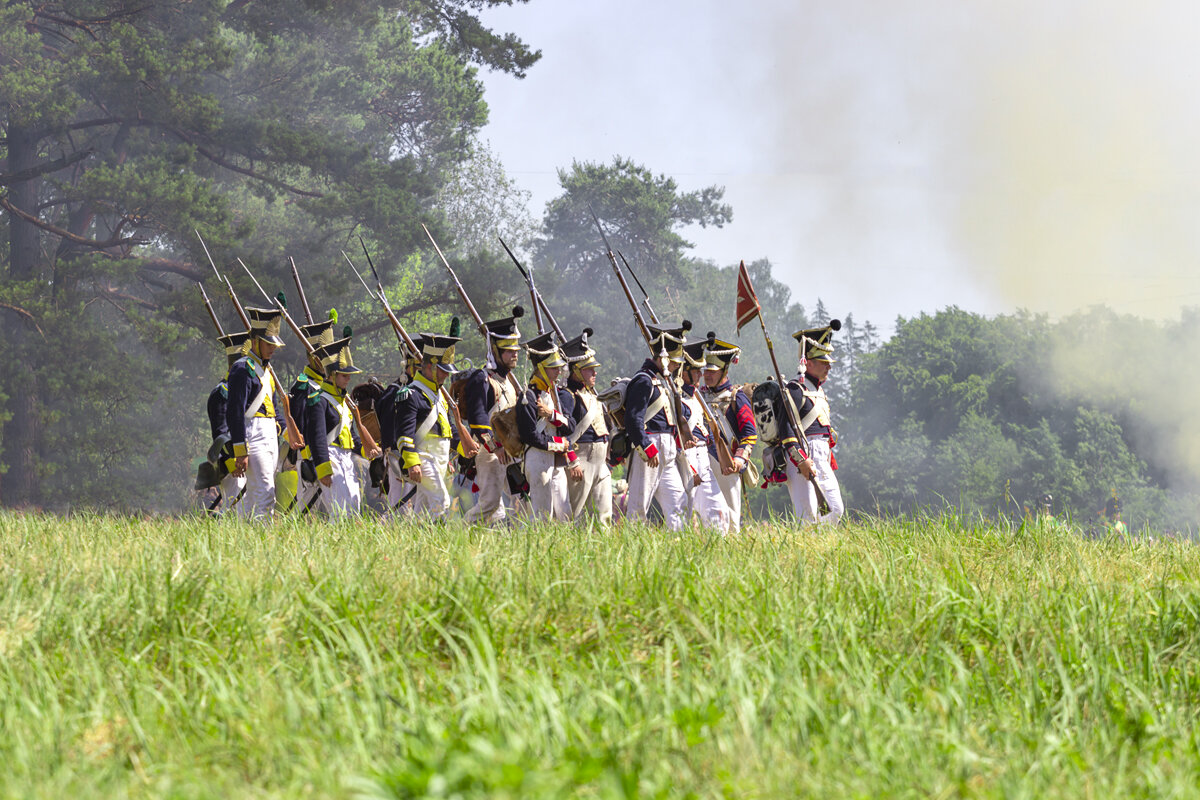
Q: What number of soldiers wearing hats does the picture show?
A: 13